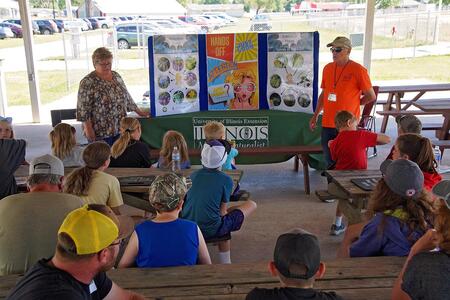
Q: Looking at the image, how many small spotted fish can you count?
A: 0